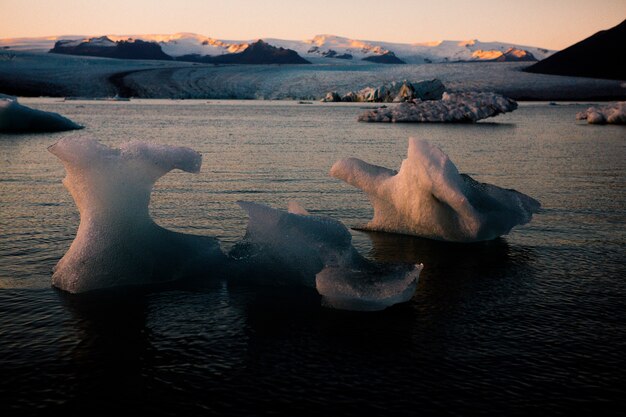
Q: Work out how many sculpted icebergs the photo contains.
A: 3